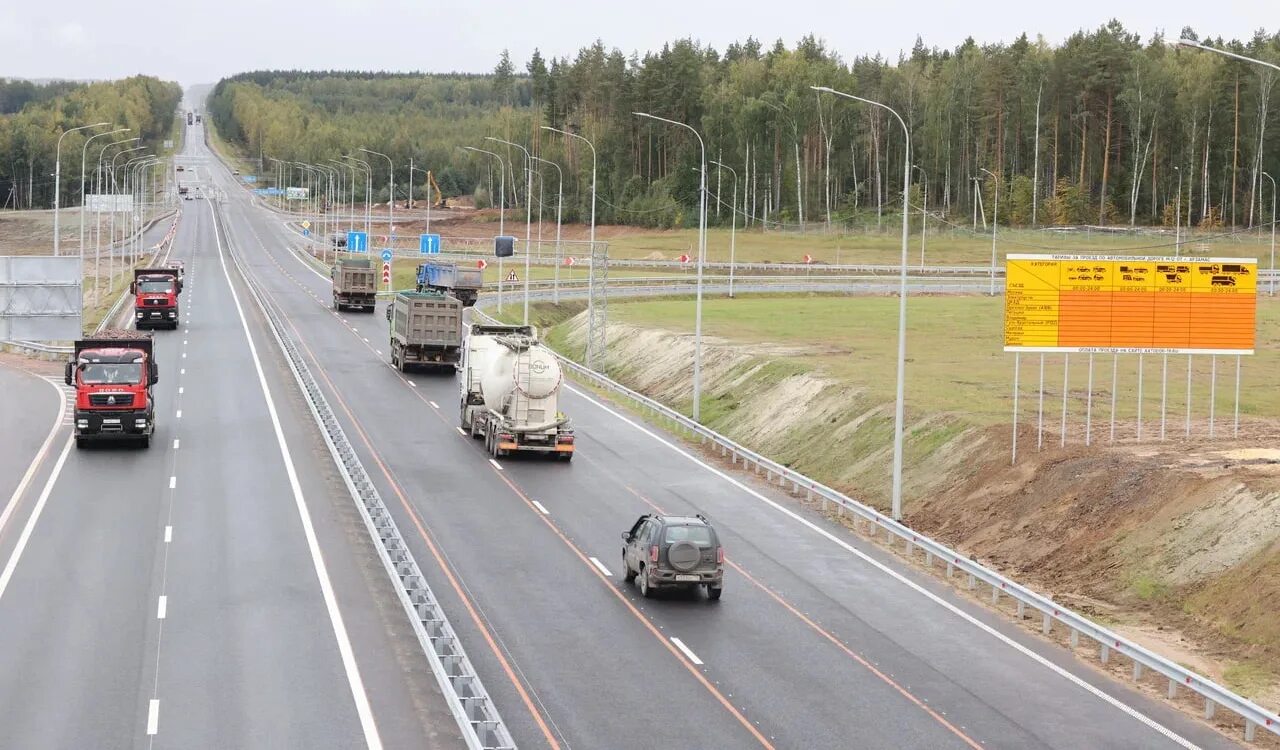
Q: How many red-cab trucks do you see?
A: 2